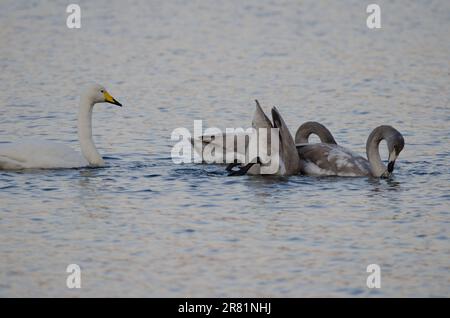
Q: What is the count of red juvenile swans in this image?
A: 0